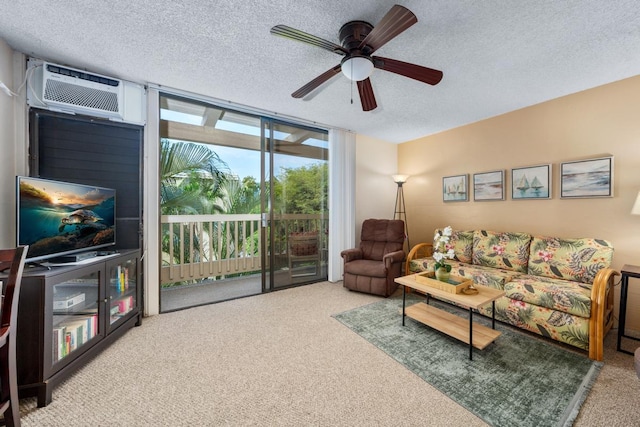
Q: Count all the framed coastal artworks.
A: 4